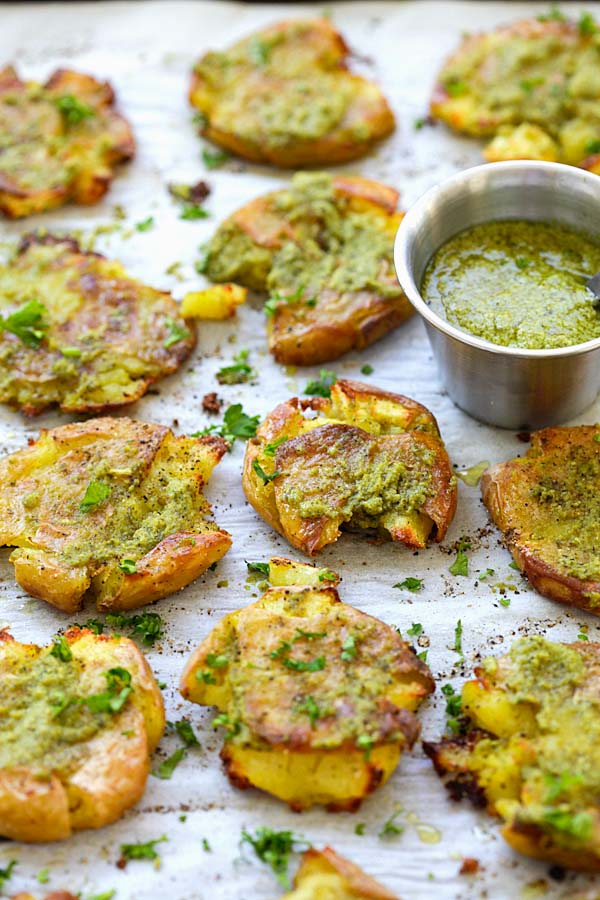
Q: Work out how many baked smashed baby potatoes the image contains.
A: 12